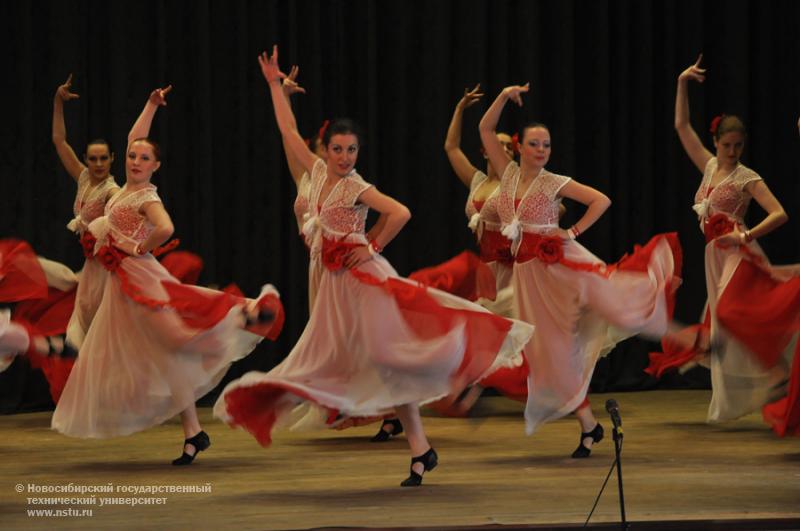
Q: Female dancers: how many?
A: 7